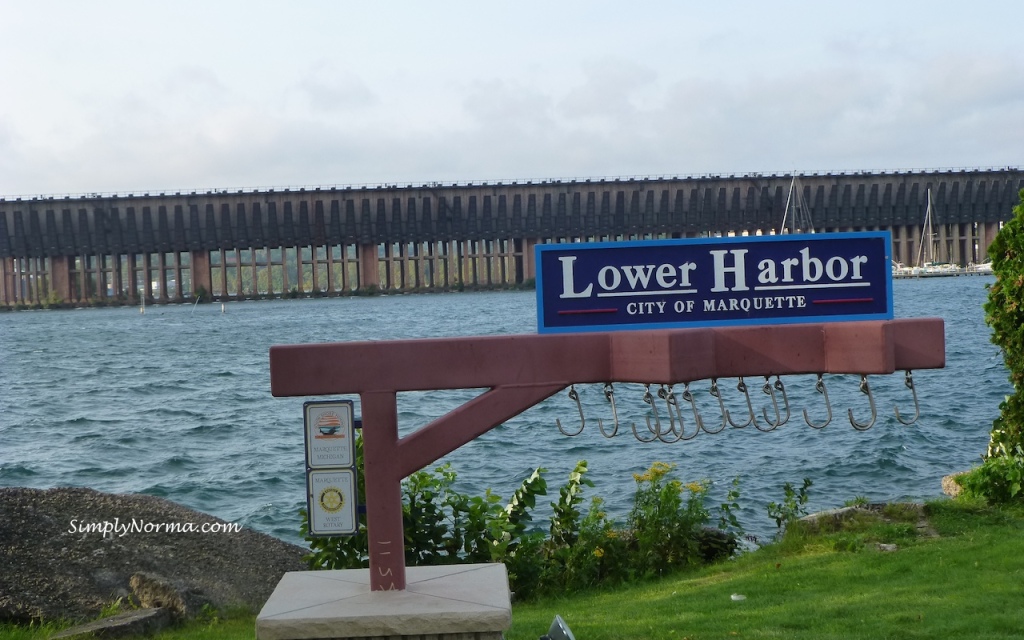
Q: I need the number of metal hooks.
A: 13